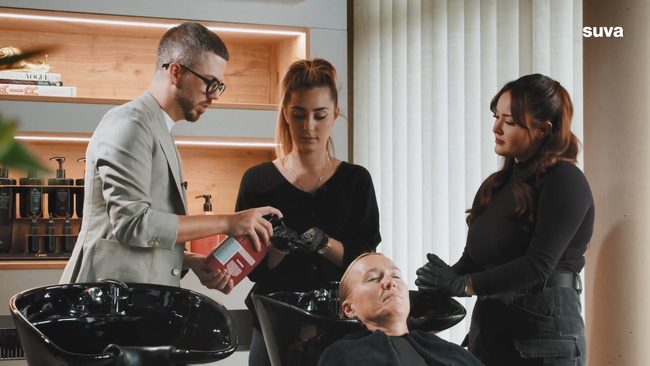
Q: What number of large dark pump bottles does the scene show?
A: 4